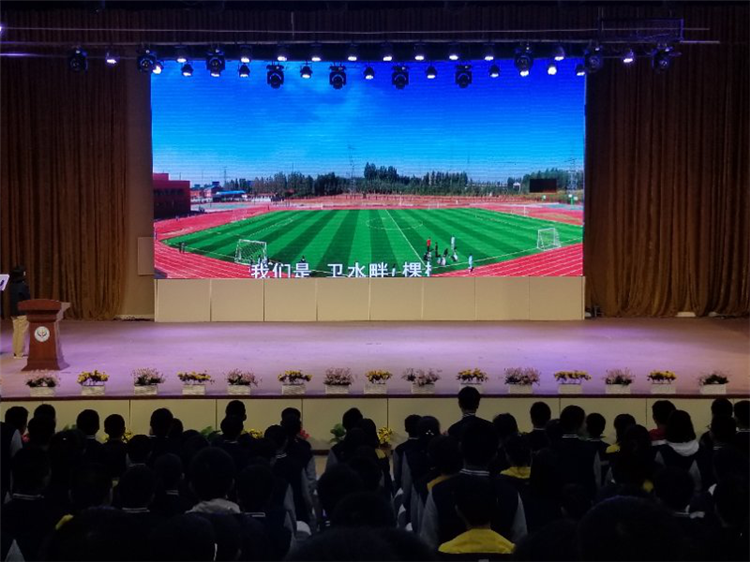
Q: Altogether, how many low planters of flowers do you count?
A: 15